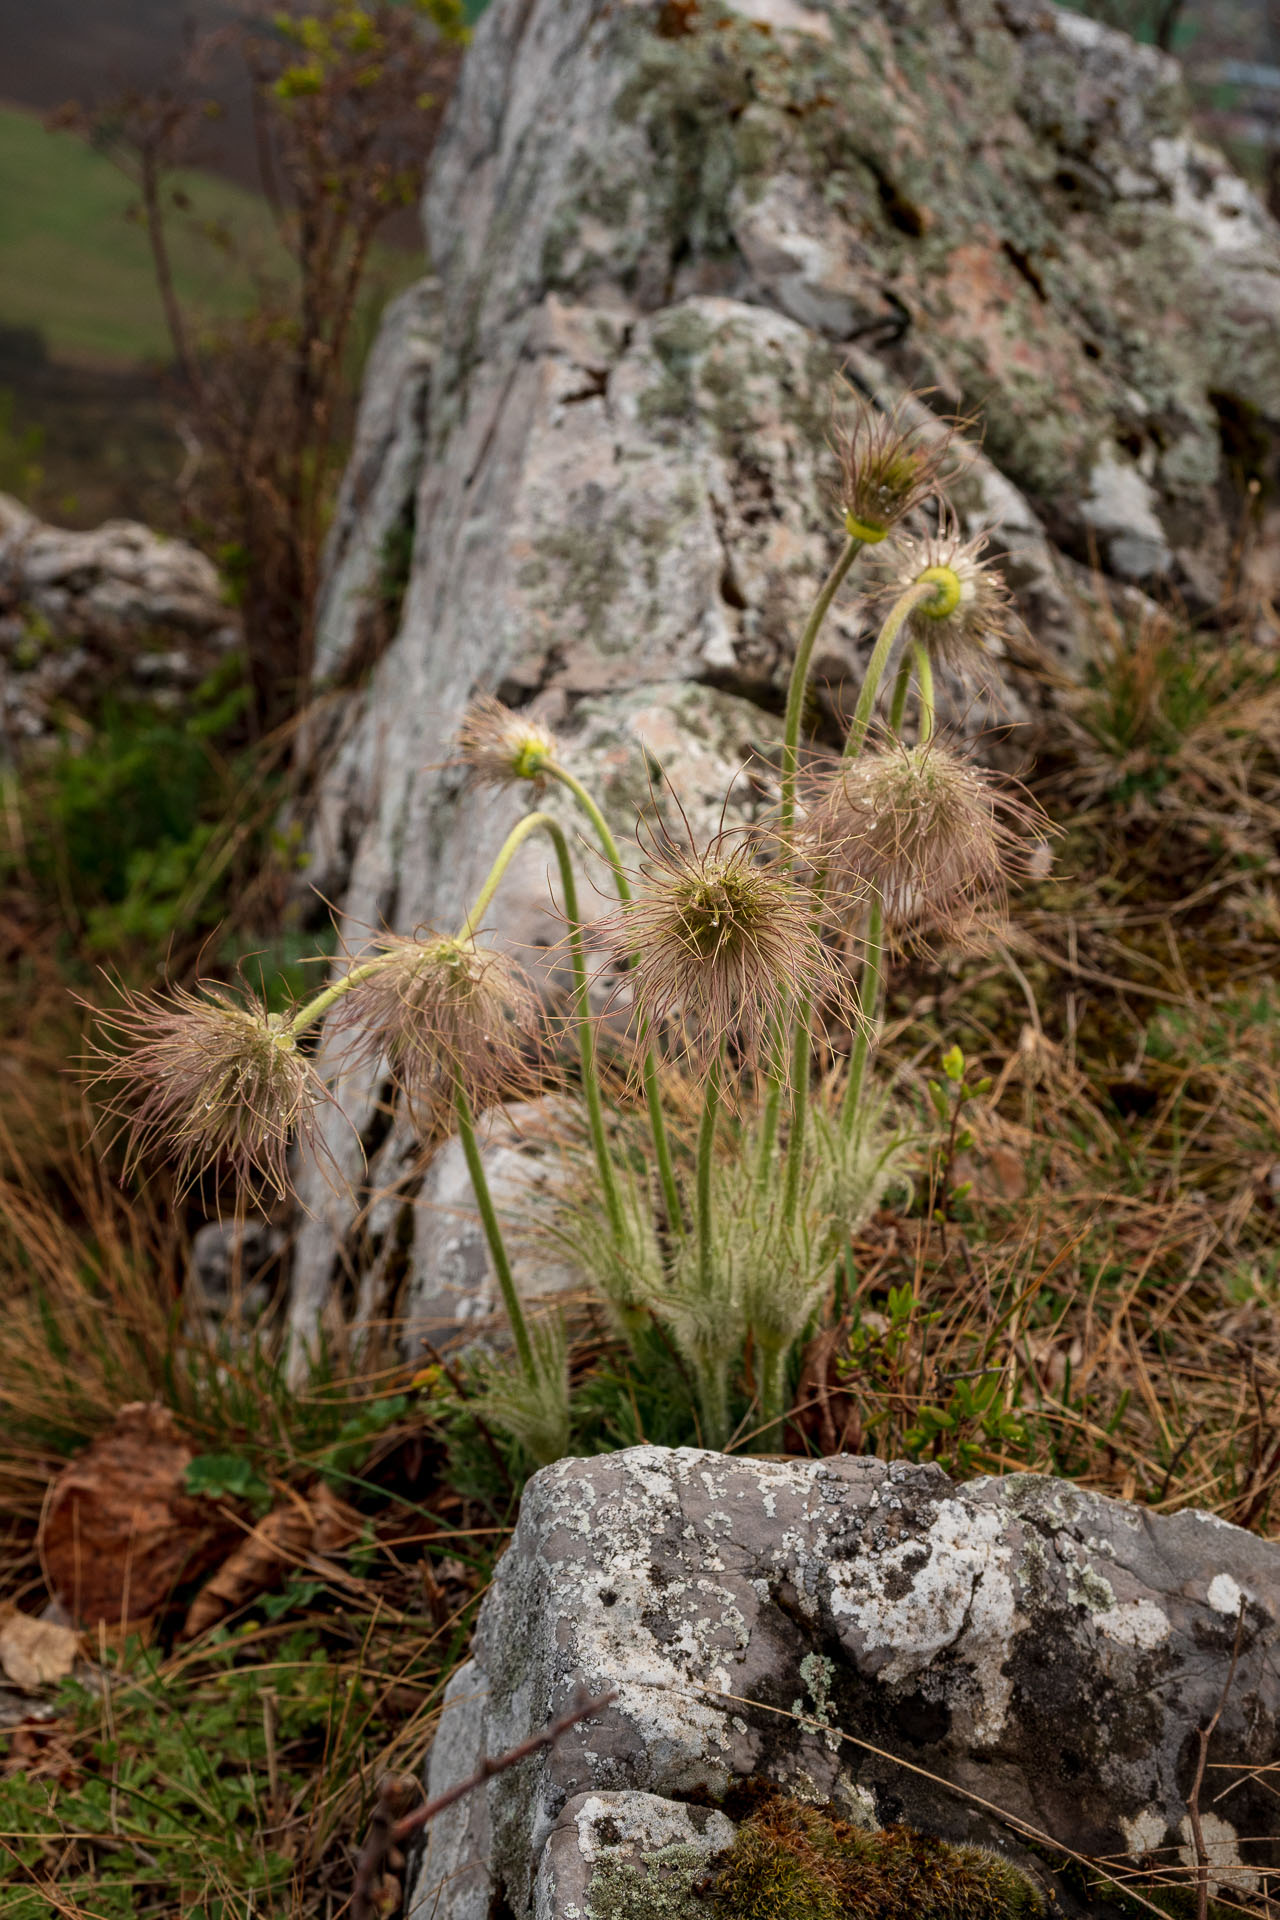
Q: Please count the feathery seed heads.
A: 7